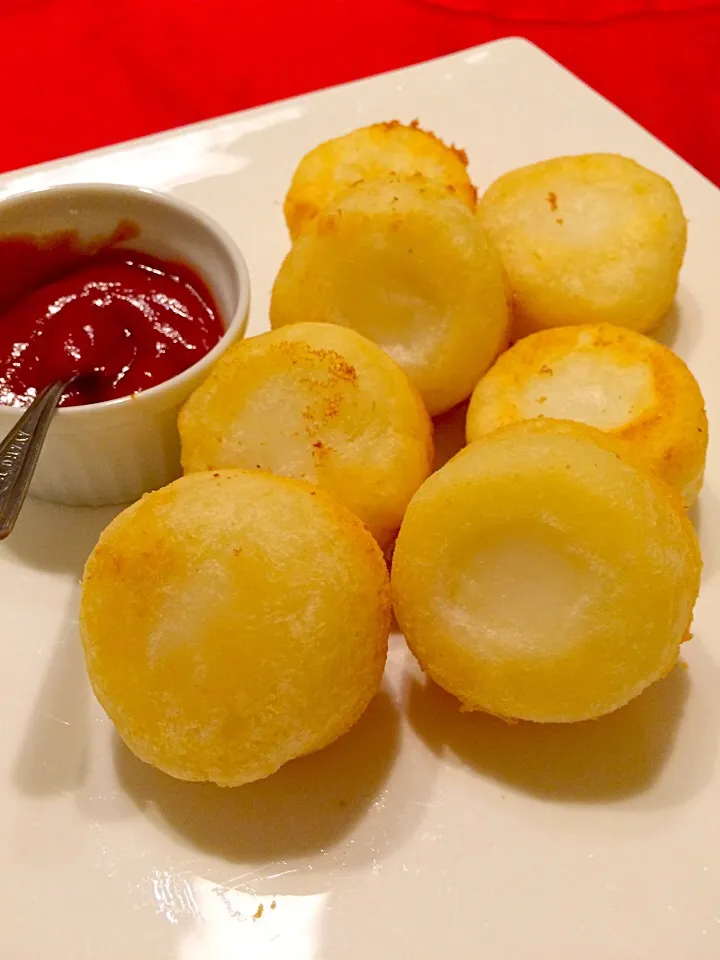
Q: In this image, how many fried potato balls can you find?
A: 7